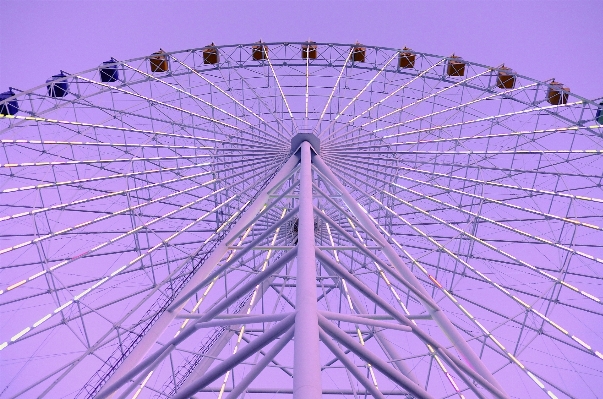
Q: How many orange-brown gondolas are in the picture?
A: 9